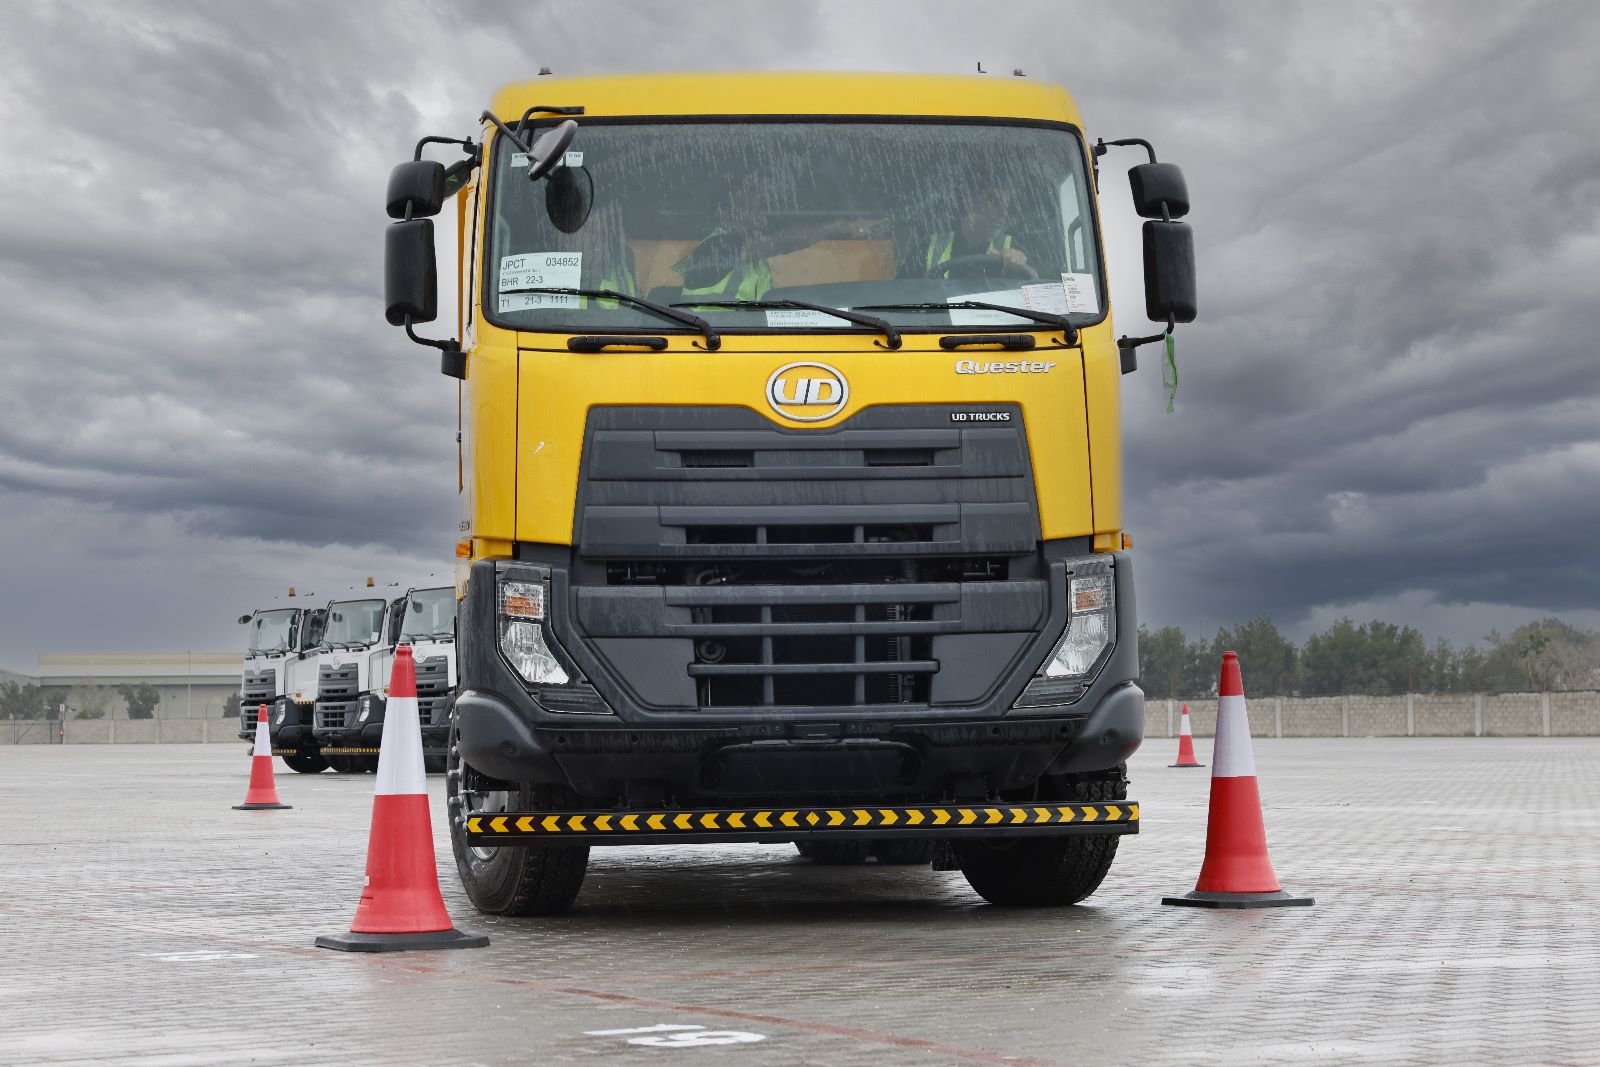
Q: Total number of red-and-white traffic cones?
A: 4